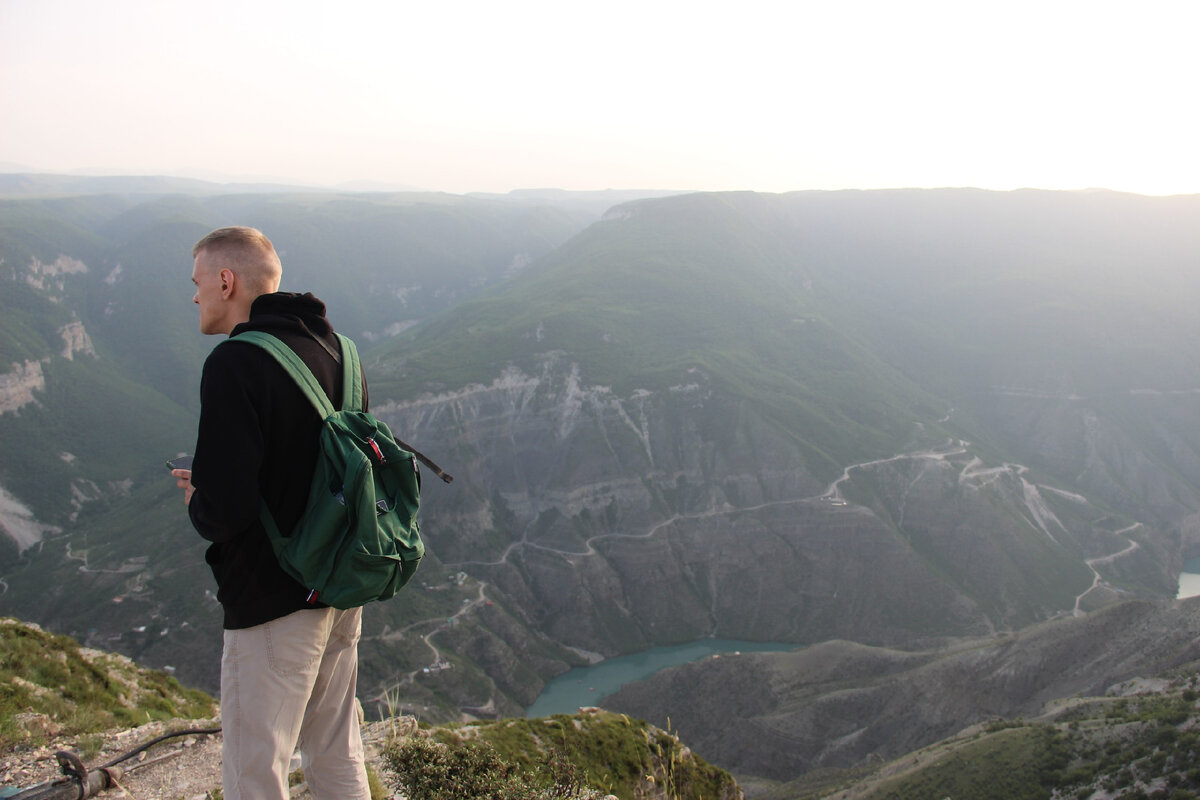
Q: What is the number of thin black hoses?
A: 1